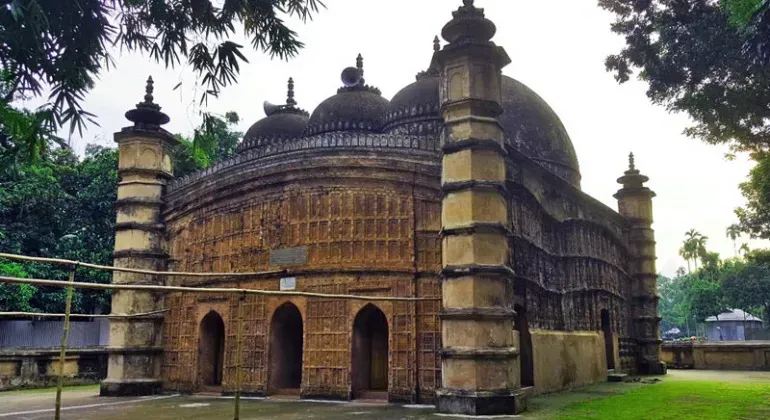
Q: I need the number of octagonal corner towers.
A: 3